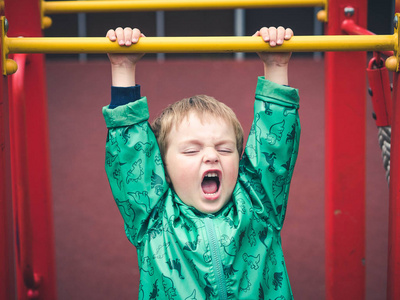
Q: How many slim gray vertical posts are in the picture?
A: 4